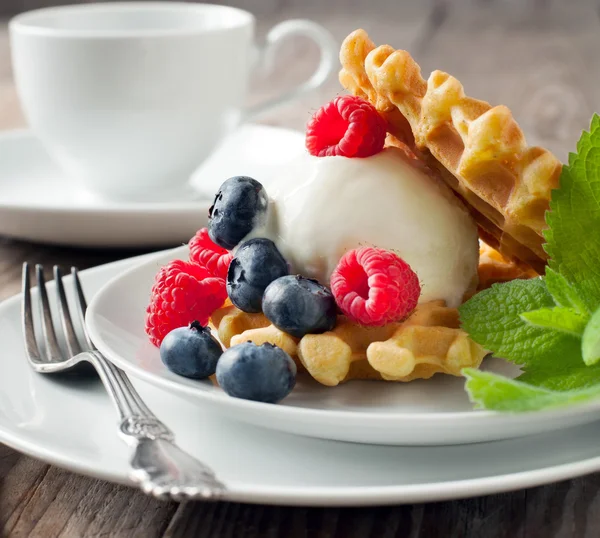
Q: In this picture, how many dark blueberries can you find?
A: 5